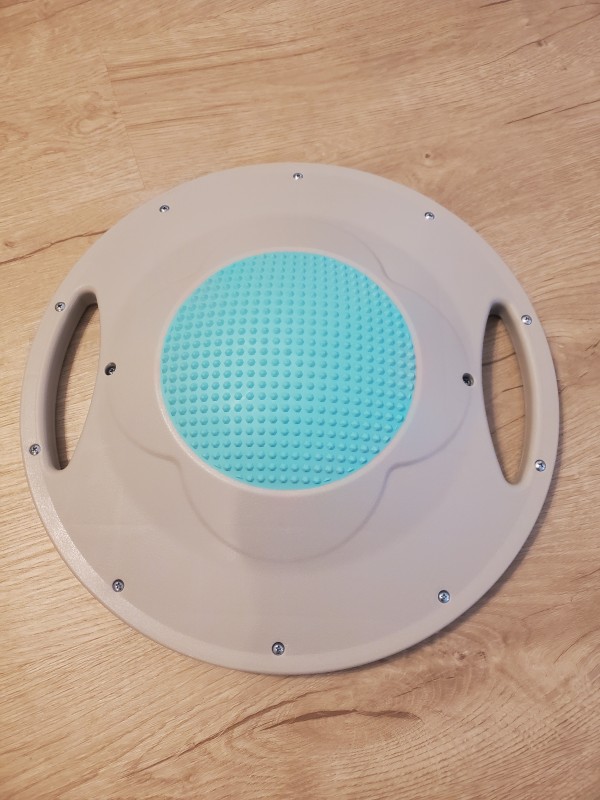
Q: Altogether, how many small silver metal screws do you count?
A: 12